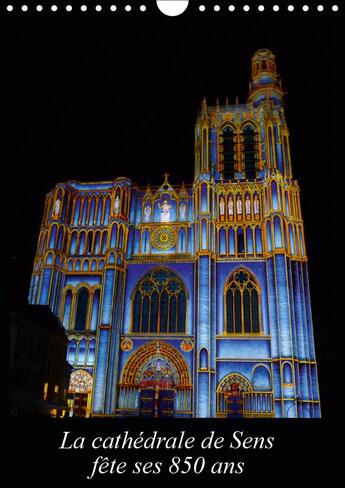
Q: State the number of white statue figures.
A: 10